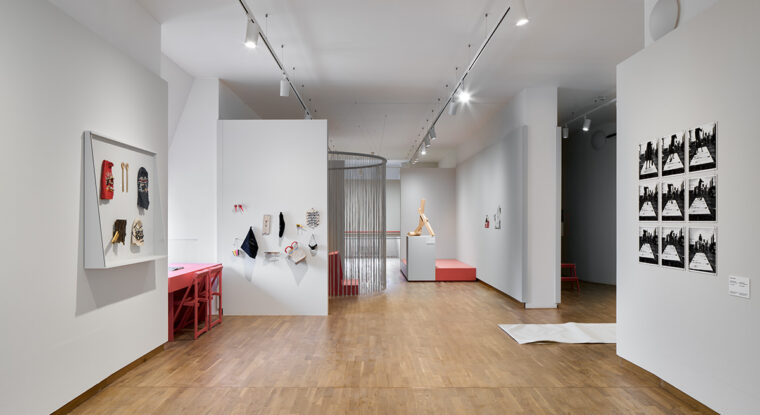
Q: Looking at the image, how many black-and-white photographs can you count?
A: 9